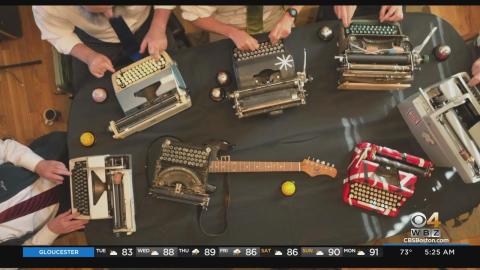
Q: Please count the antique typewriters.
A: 7